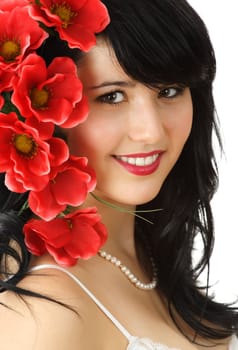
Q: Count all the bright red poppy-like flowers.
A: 6